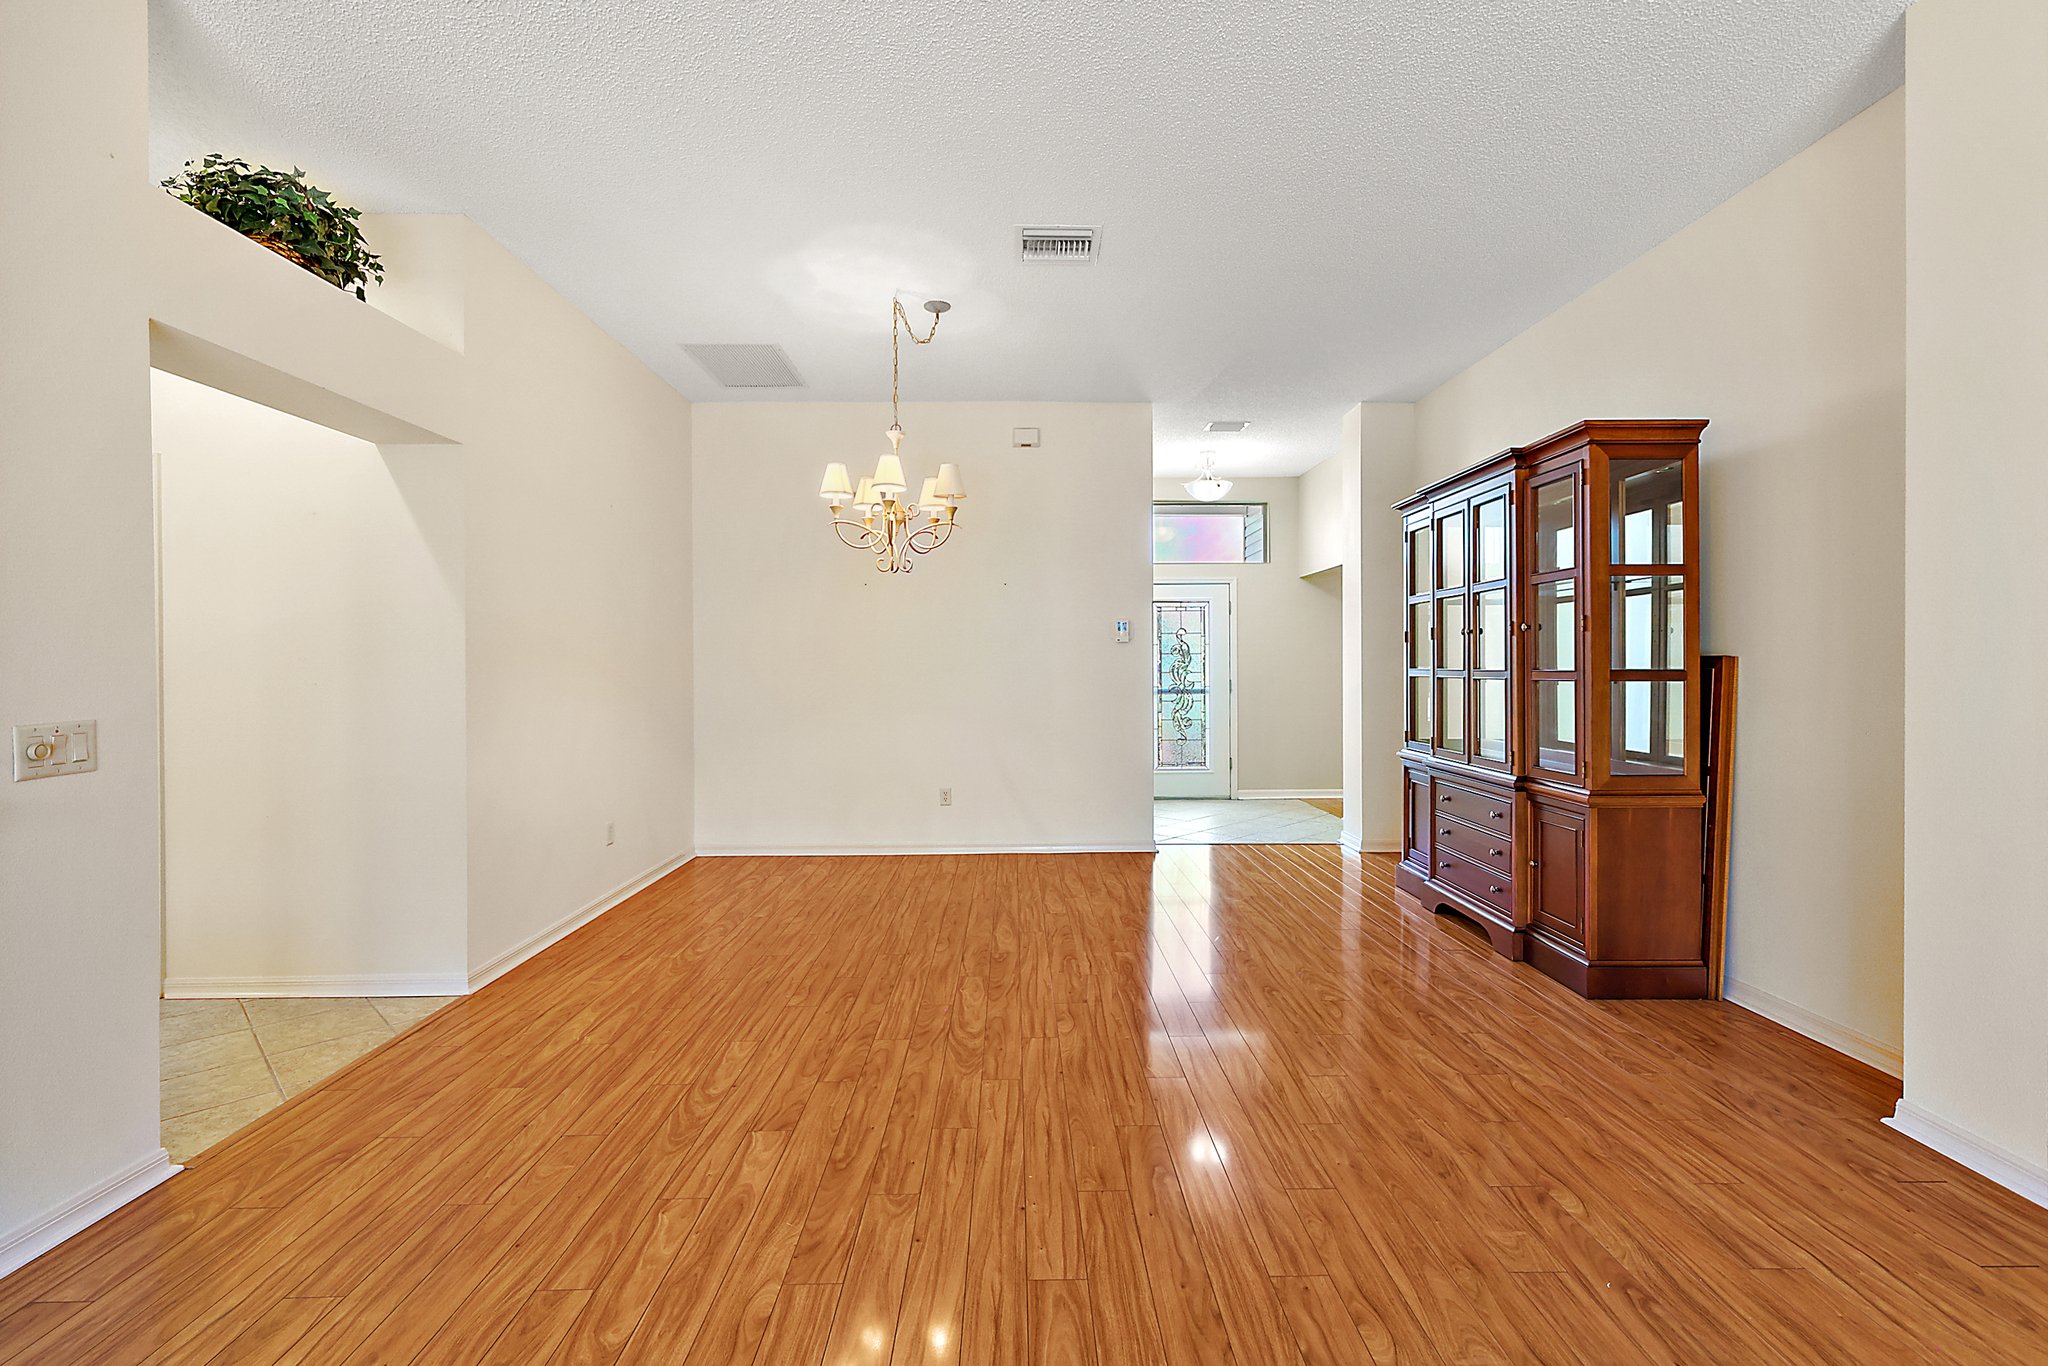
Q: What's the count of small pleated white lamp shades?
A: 5